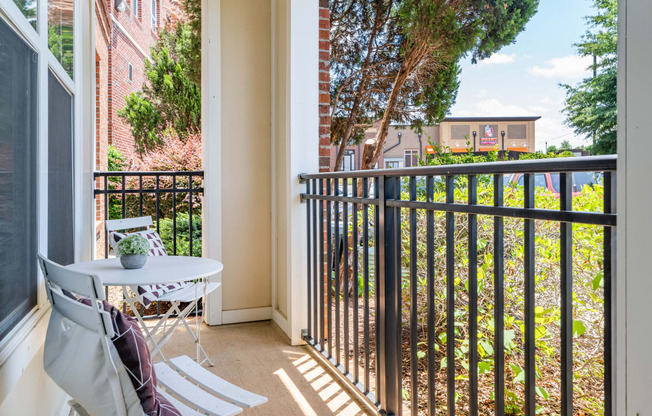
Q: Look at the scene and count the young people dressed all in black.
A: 0